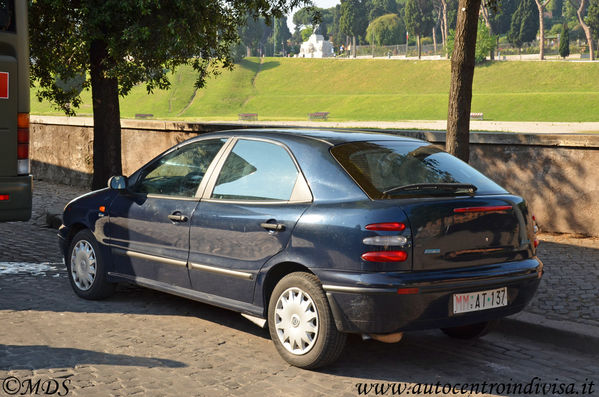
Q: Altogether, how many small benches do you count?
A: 4